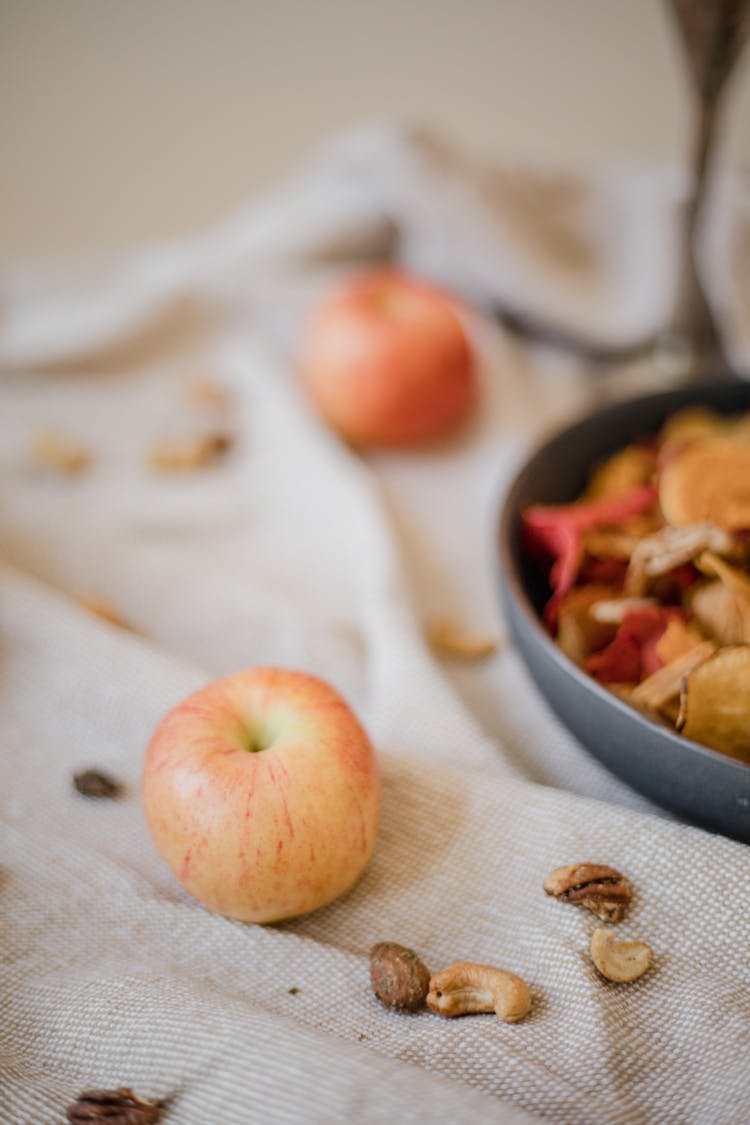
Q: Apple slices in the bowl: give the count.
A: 0